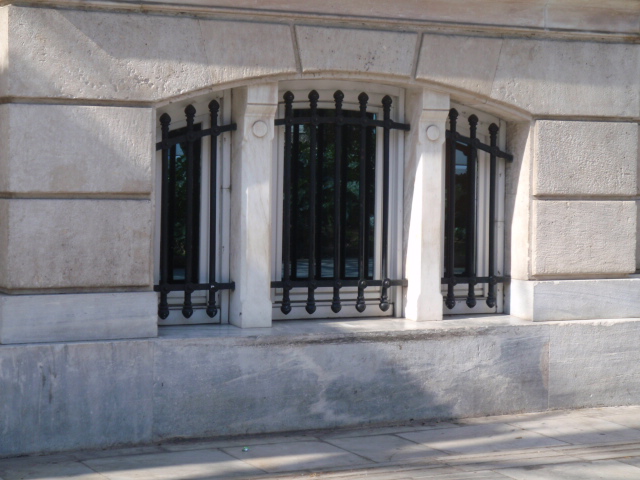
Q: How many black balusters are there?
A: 11